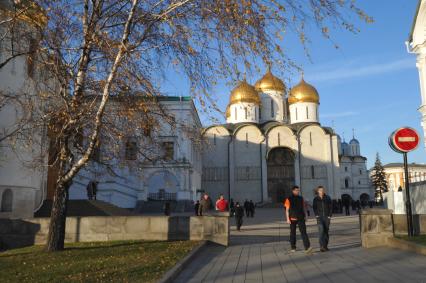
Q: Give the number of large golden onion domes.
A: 3